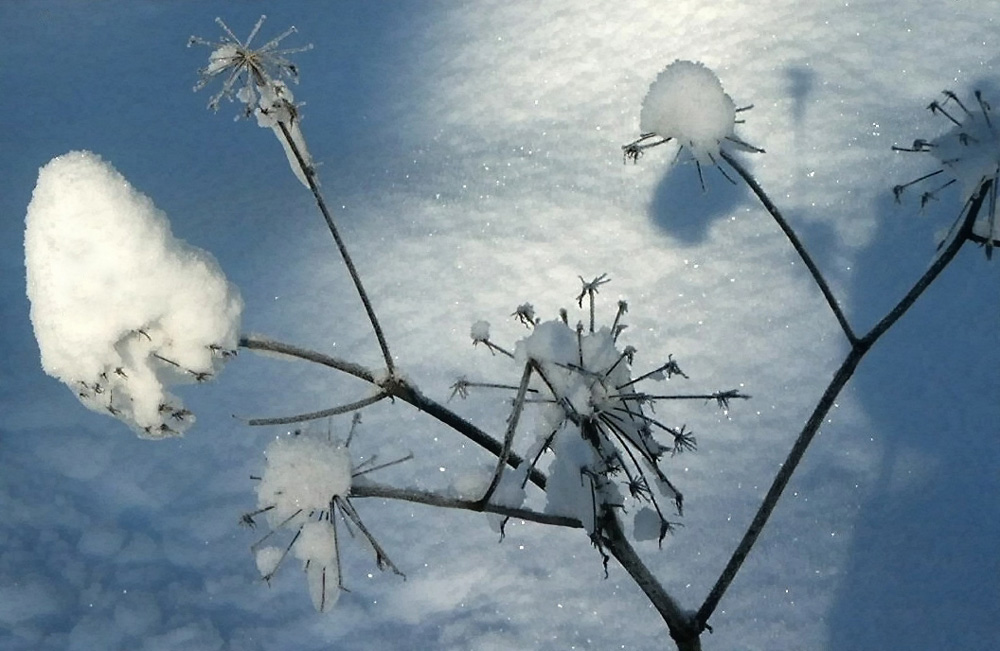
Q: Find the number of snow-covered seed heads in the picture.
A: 6